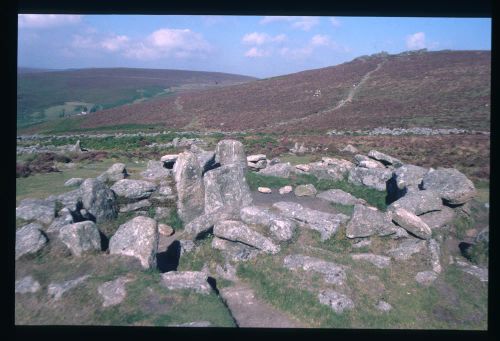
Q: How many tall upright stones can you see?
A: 3